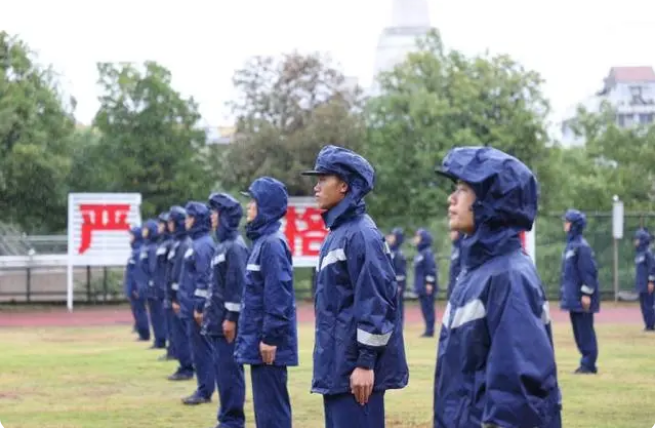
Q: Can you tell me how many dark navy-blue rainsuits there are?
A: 14